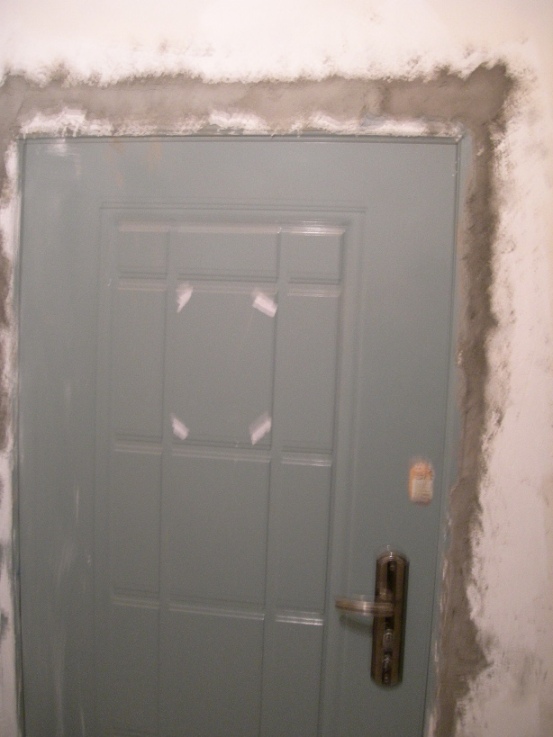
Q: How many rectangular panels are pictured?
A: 12